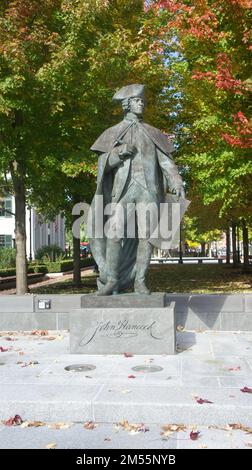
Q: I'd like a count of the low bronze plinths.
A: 1